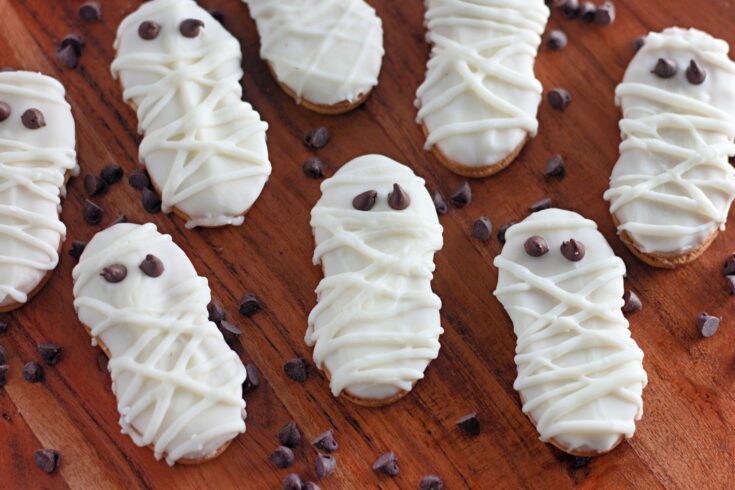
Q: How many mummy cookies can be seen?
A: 8